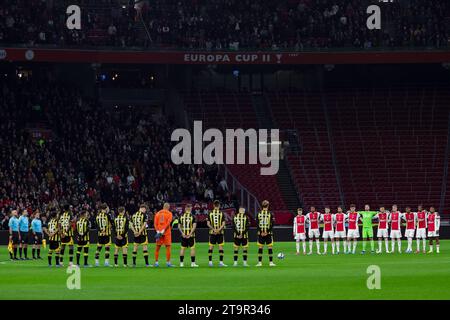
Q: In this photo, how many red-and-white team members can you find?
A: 10